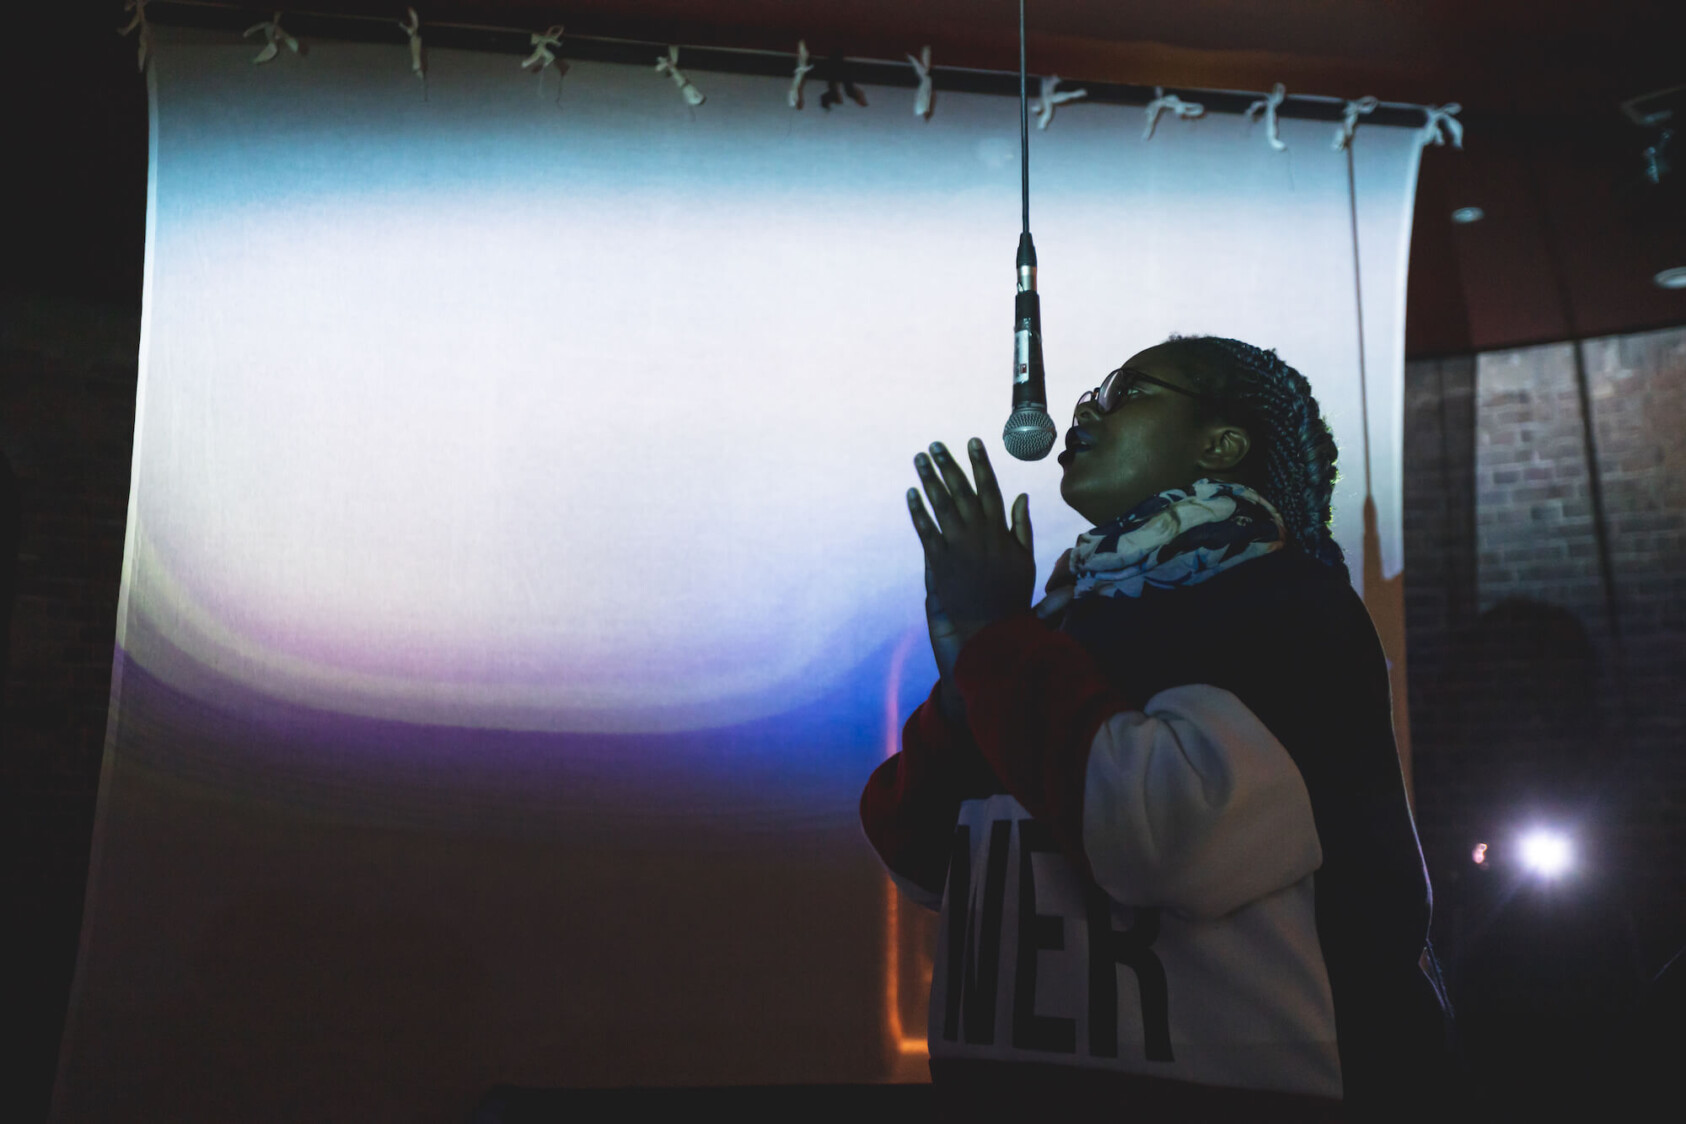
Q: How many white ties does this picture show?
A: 12